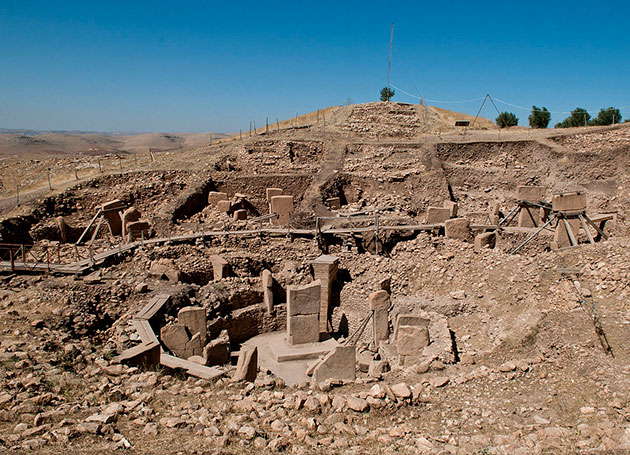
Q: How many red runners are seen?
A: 0